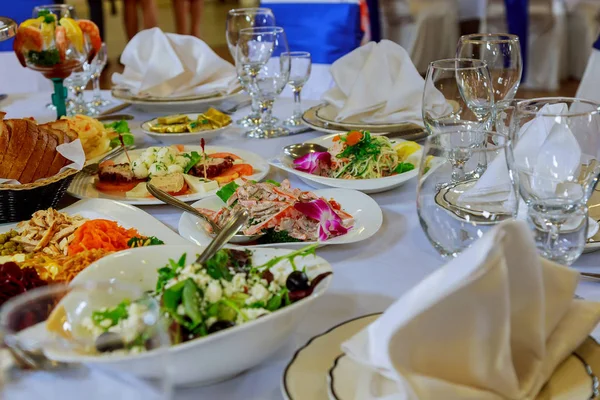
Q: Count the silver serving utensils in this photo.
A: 4